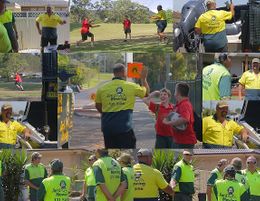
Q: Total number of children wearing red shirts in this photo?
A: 5